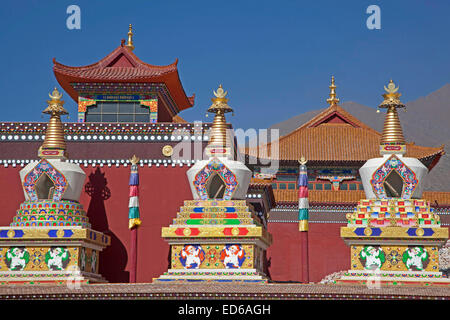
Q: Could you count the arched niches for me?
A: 3